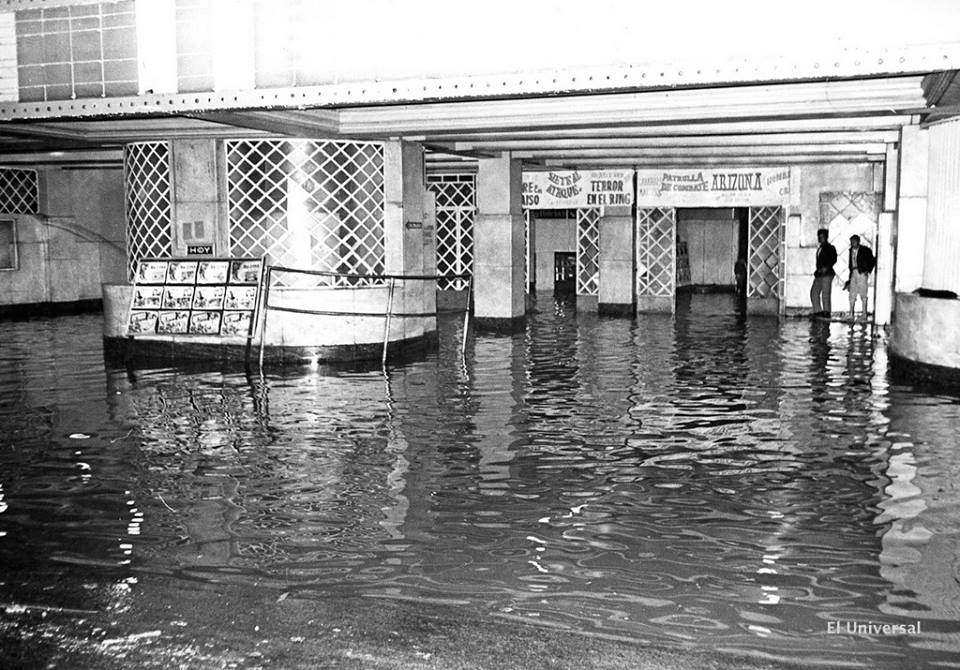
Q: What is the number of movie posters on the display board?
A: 12